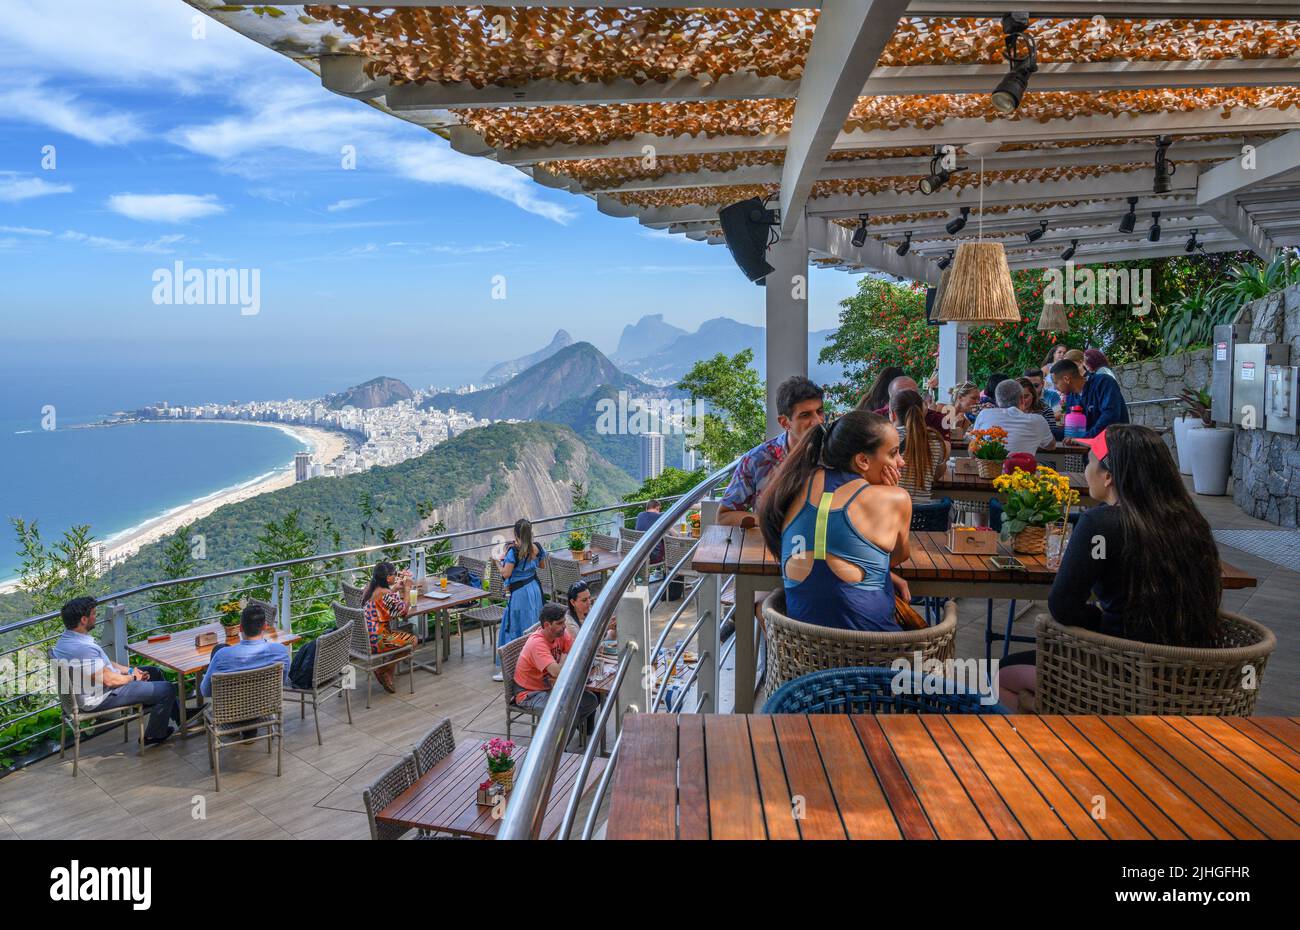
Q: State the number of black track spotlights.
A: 12